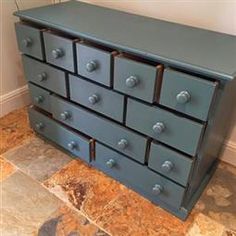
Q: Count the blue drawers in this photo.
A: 13